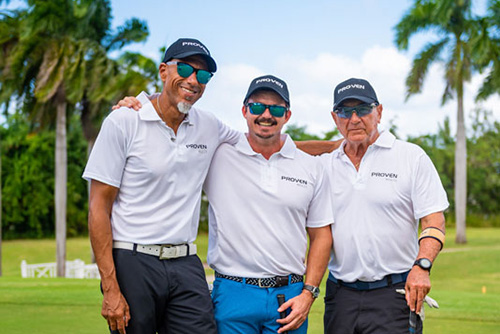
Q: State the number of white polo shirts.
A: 3